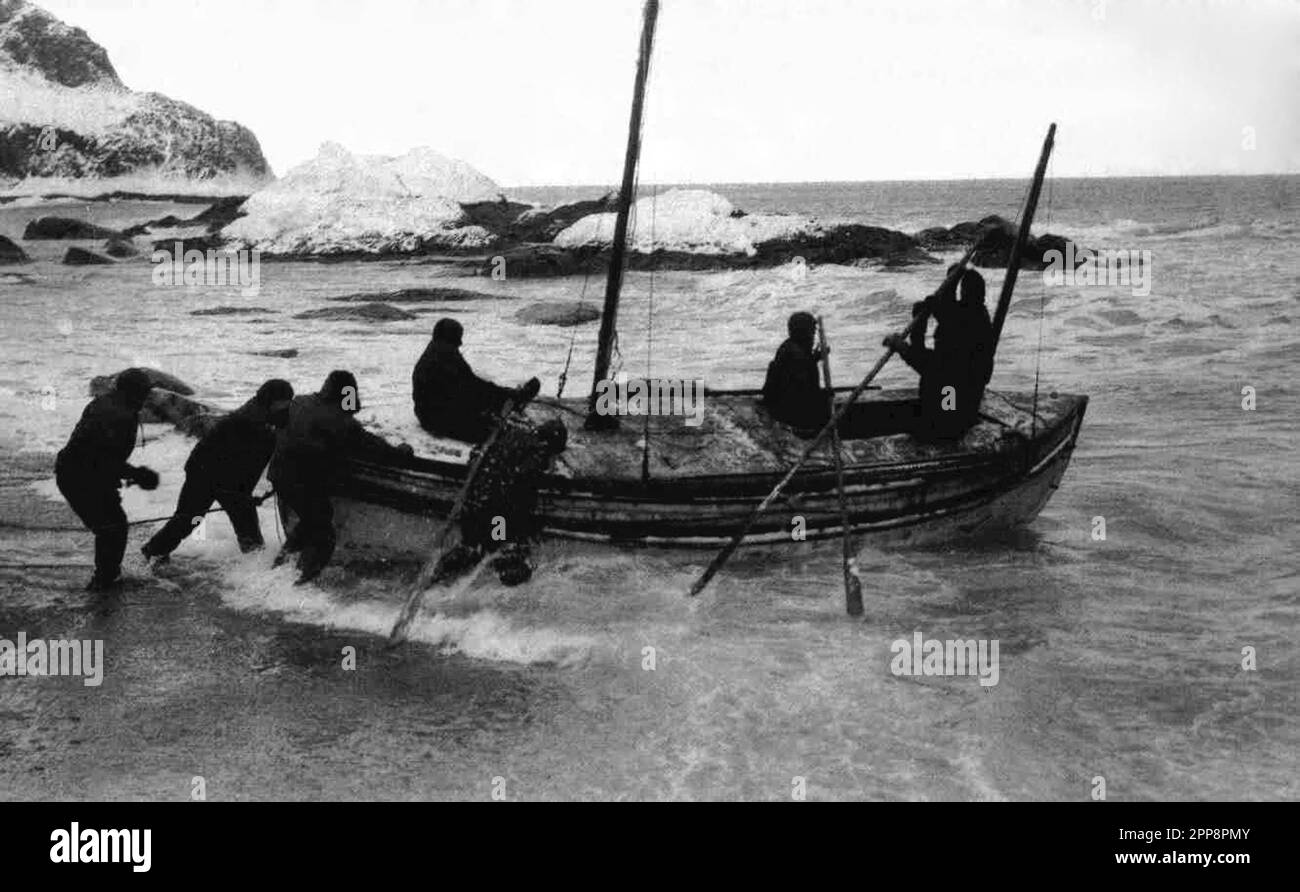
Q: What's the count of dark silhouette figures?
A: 7